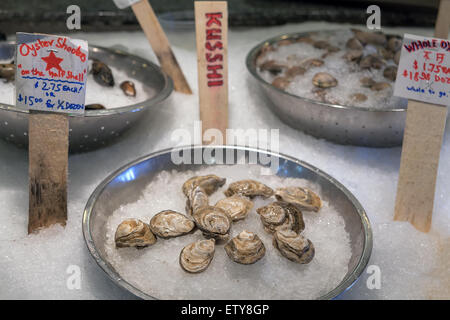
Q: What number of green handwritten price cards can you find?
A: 0